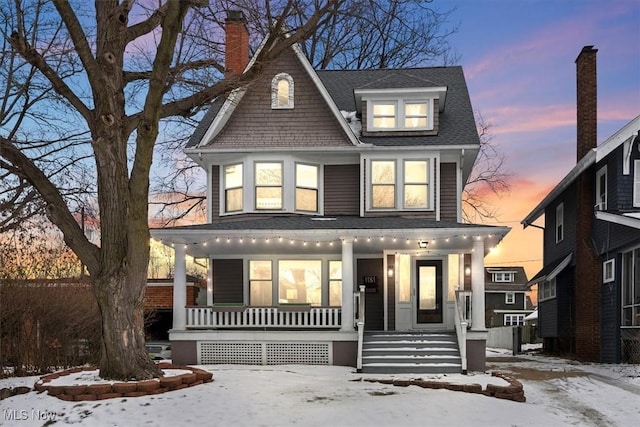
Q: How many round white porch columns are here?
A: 3